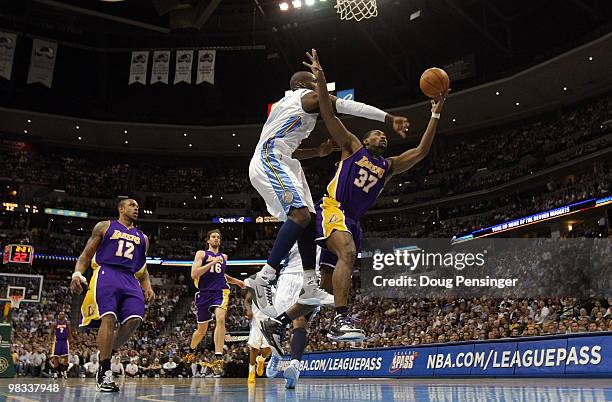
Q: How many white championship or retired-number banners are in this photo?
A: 6